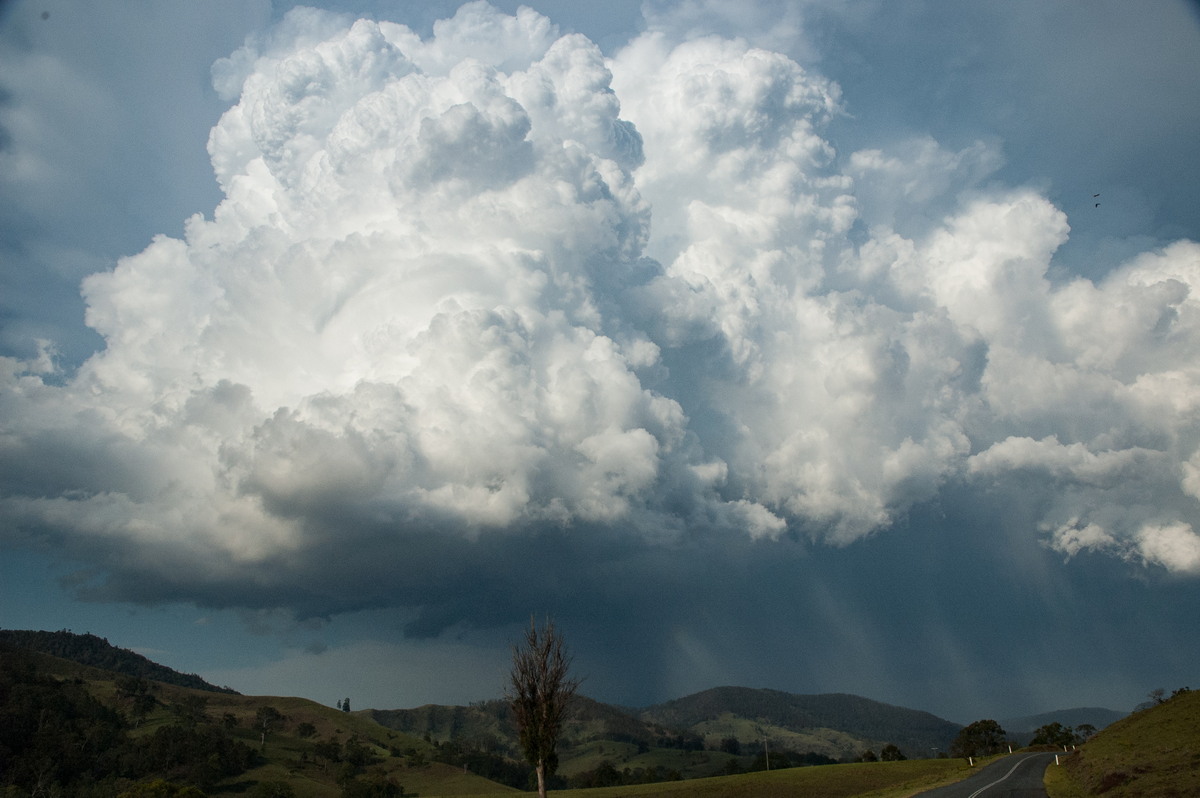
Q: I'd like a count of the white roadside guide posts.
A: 5